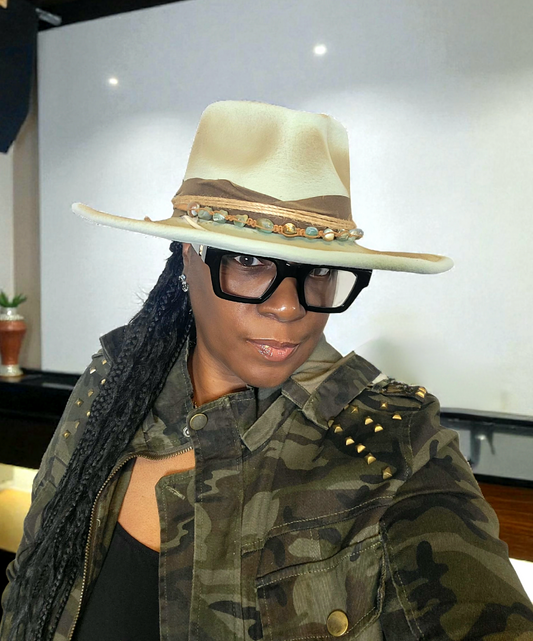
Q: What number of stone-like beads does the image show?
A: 10